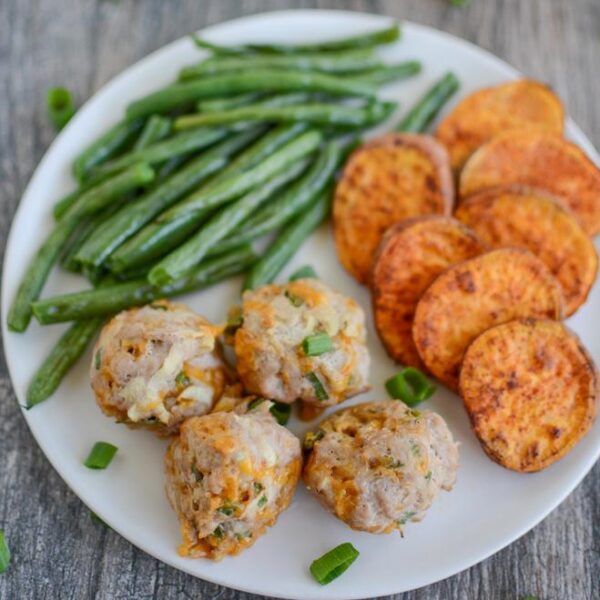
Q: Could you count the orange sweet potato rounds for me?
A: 7